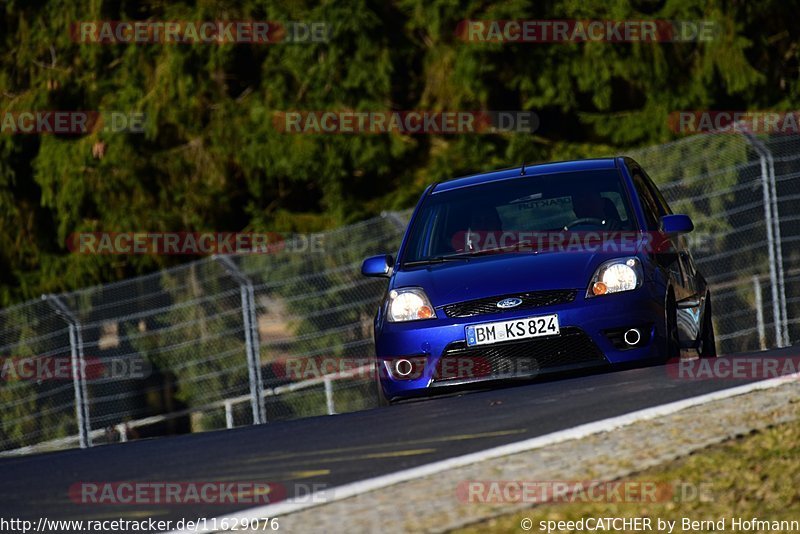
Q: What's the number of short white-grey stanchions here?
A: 4